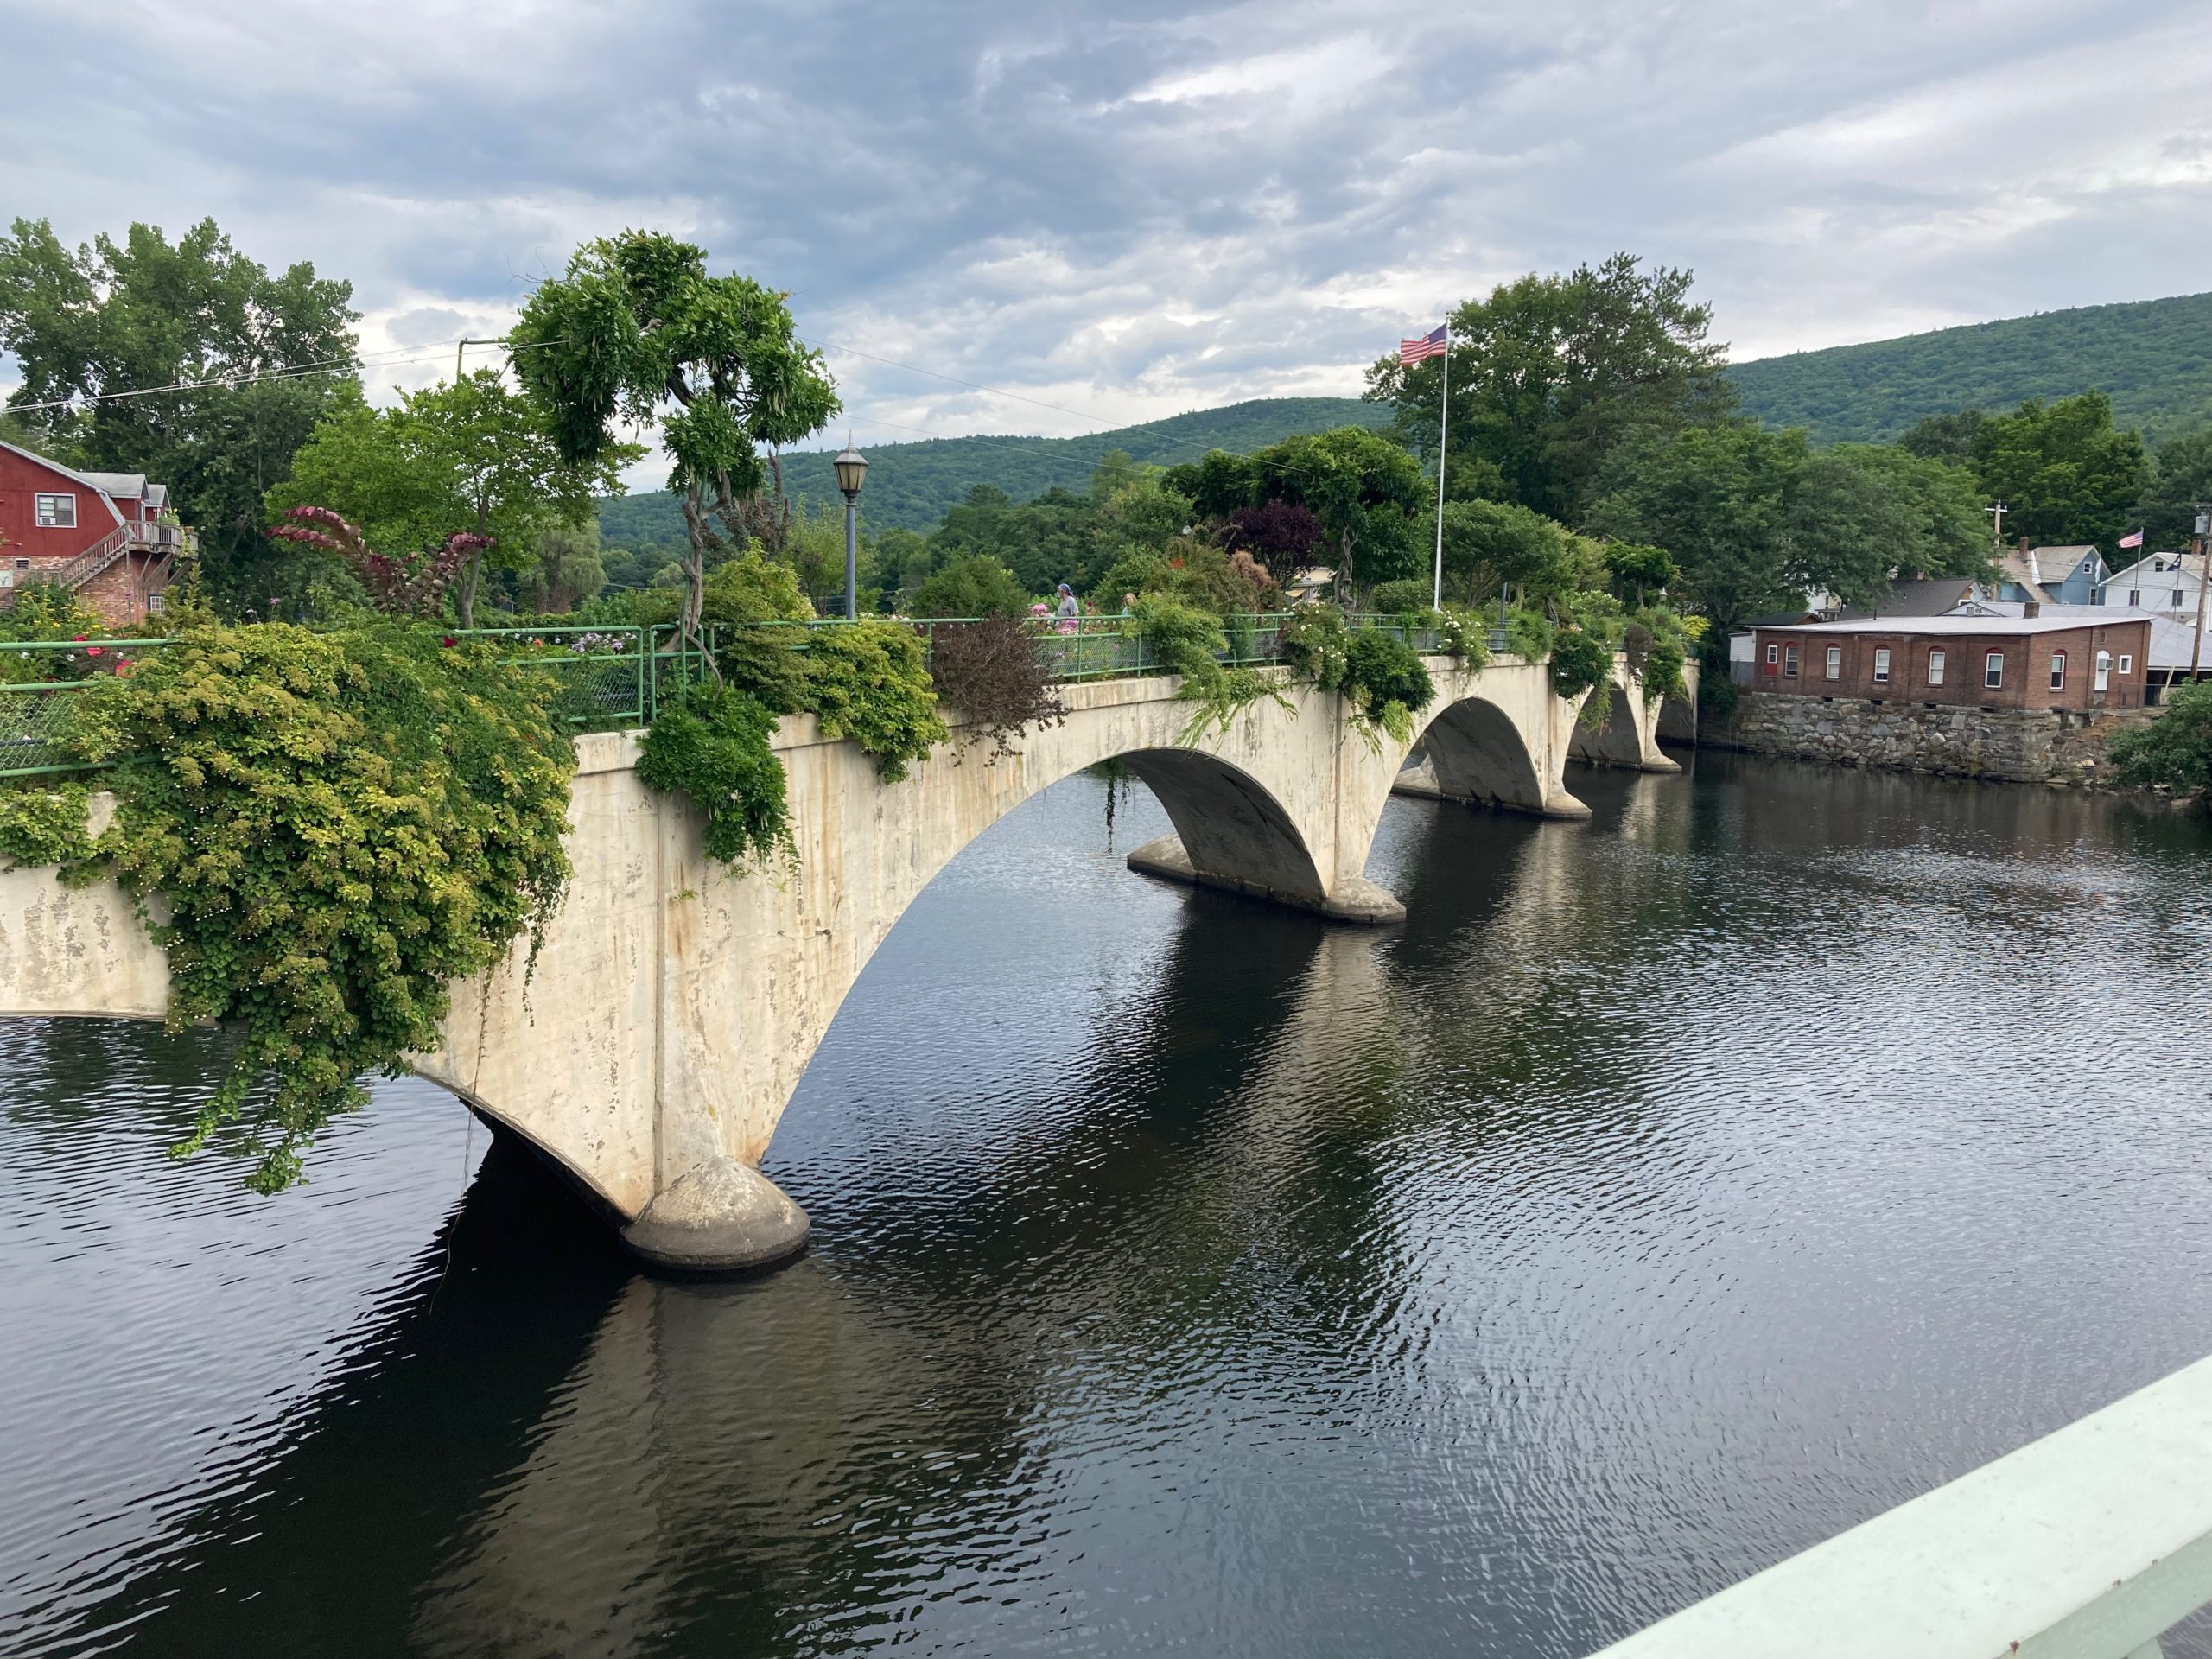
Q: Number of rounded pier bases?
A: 4